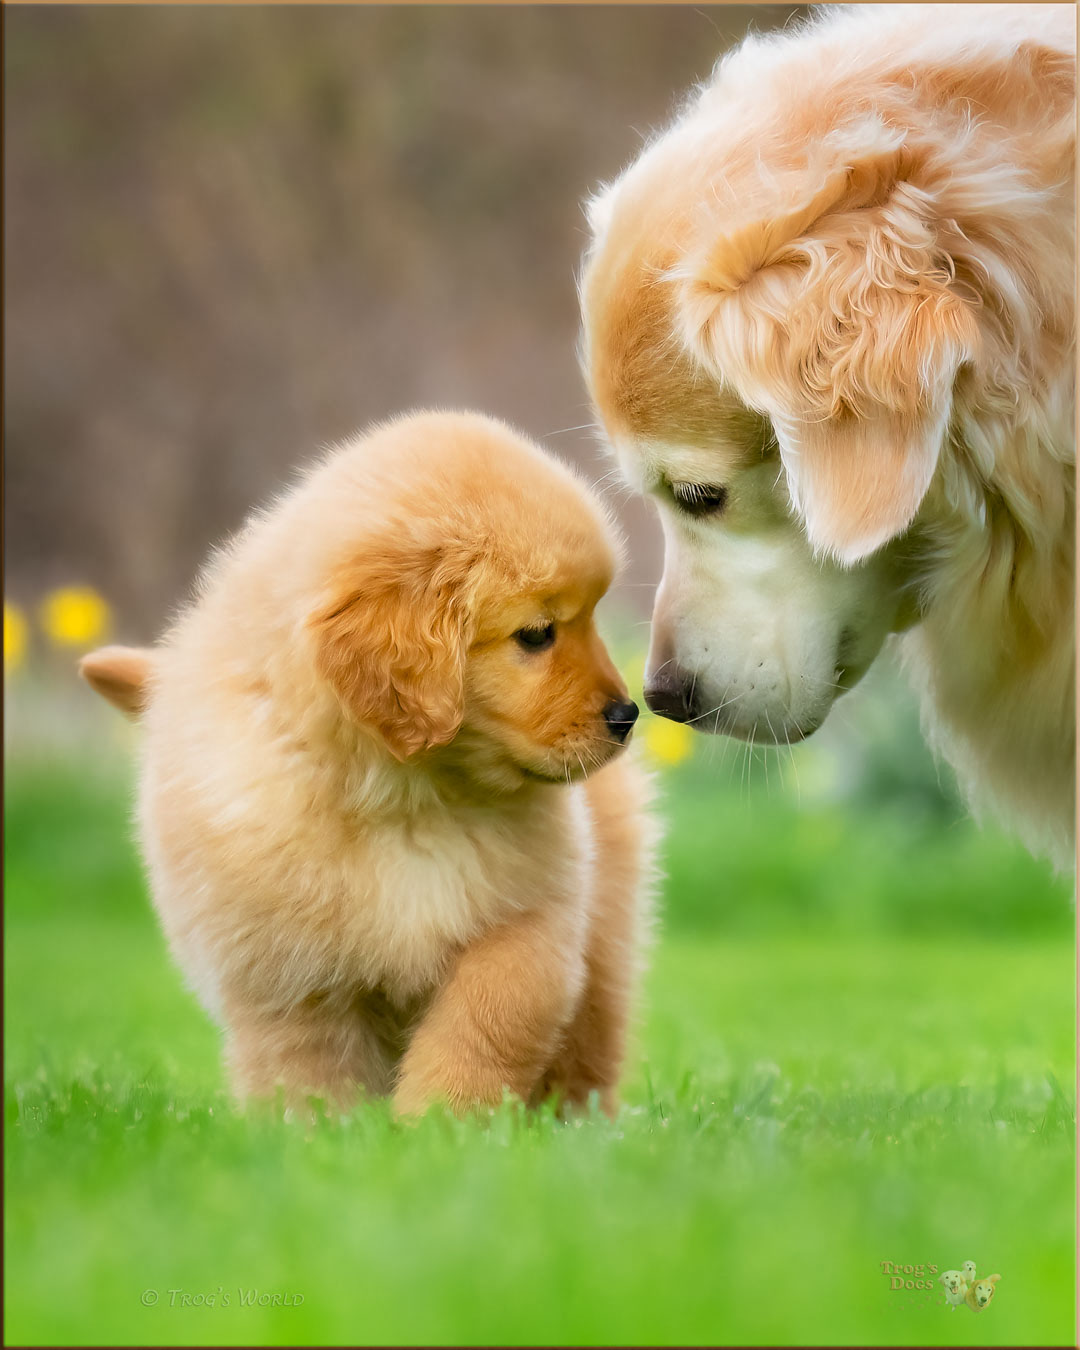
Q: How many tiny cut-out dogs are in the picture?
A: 3